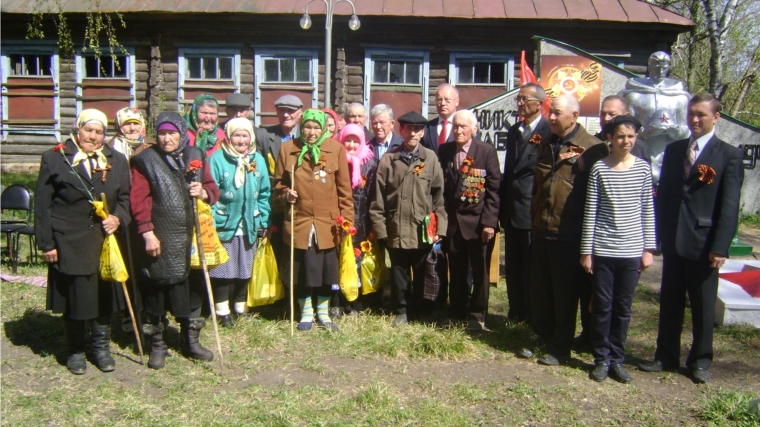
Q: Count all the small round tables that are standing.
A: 0